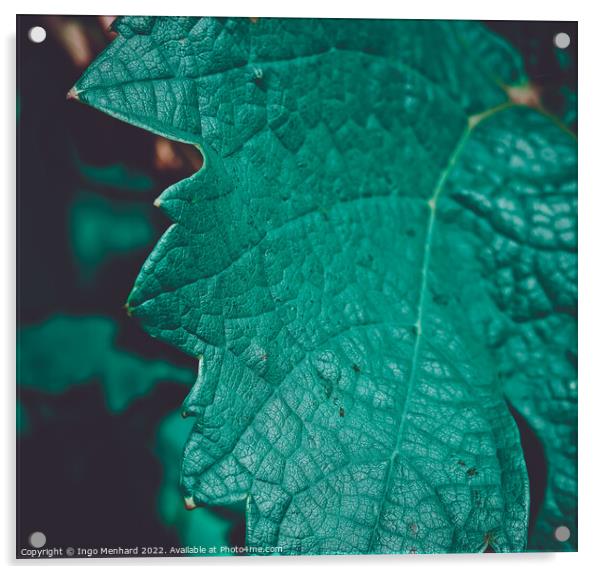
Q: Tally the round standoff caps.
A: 4